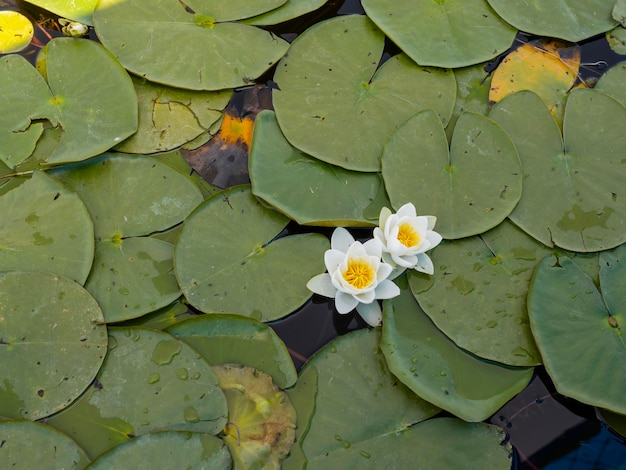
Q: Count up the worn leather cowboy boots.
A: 0